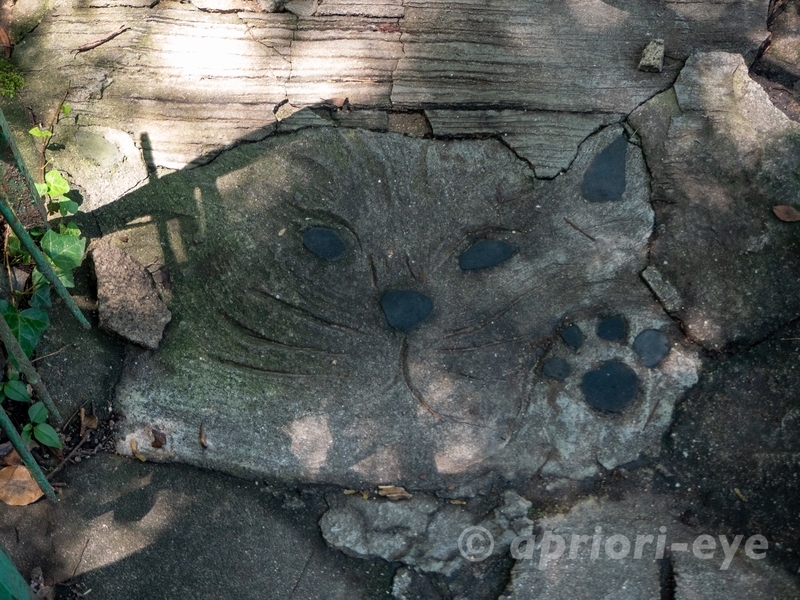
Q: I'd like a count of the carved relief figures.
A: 1